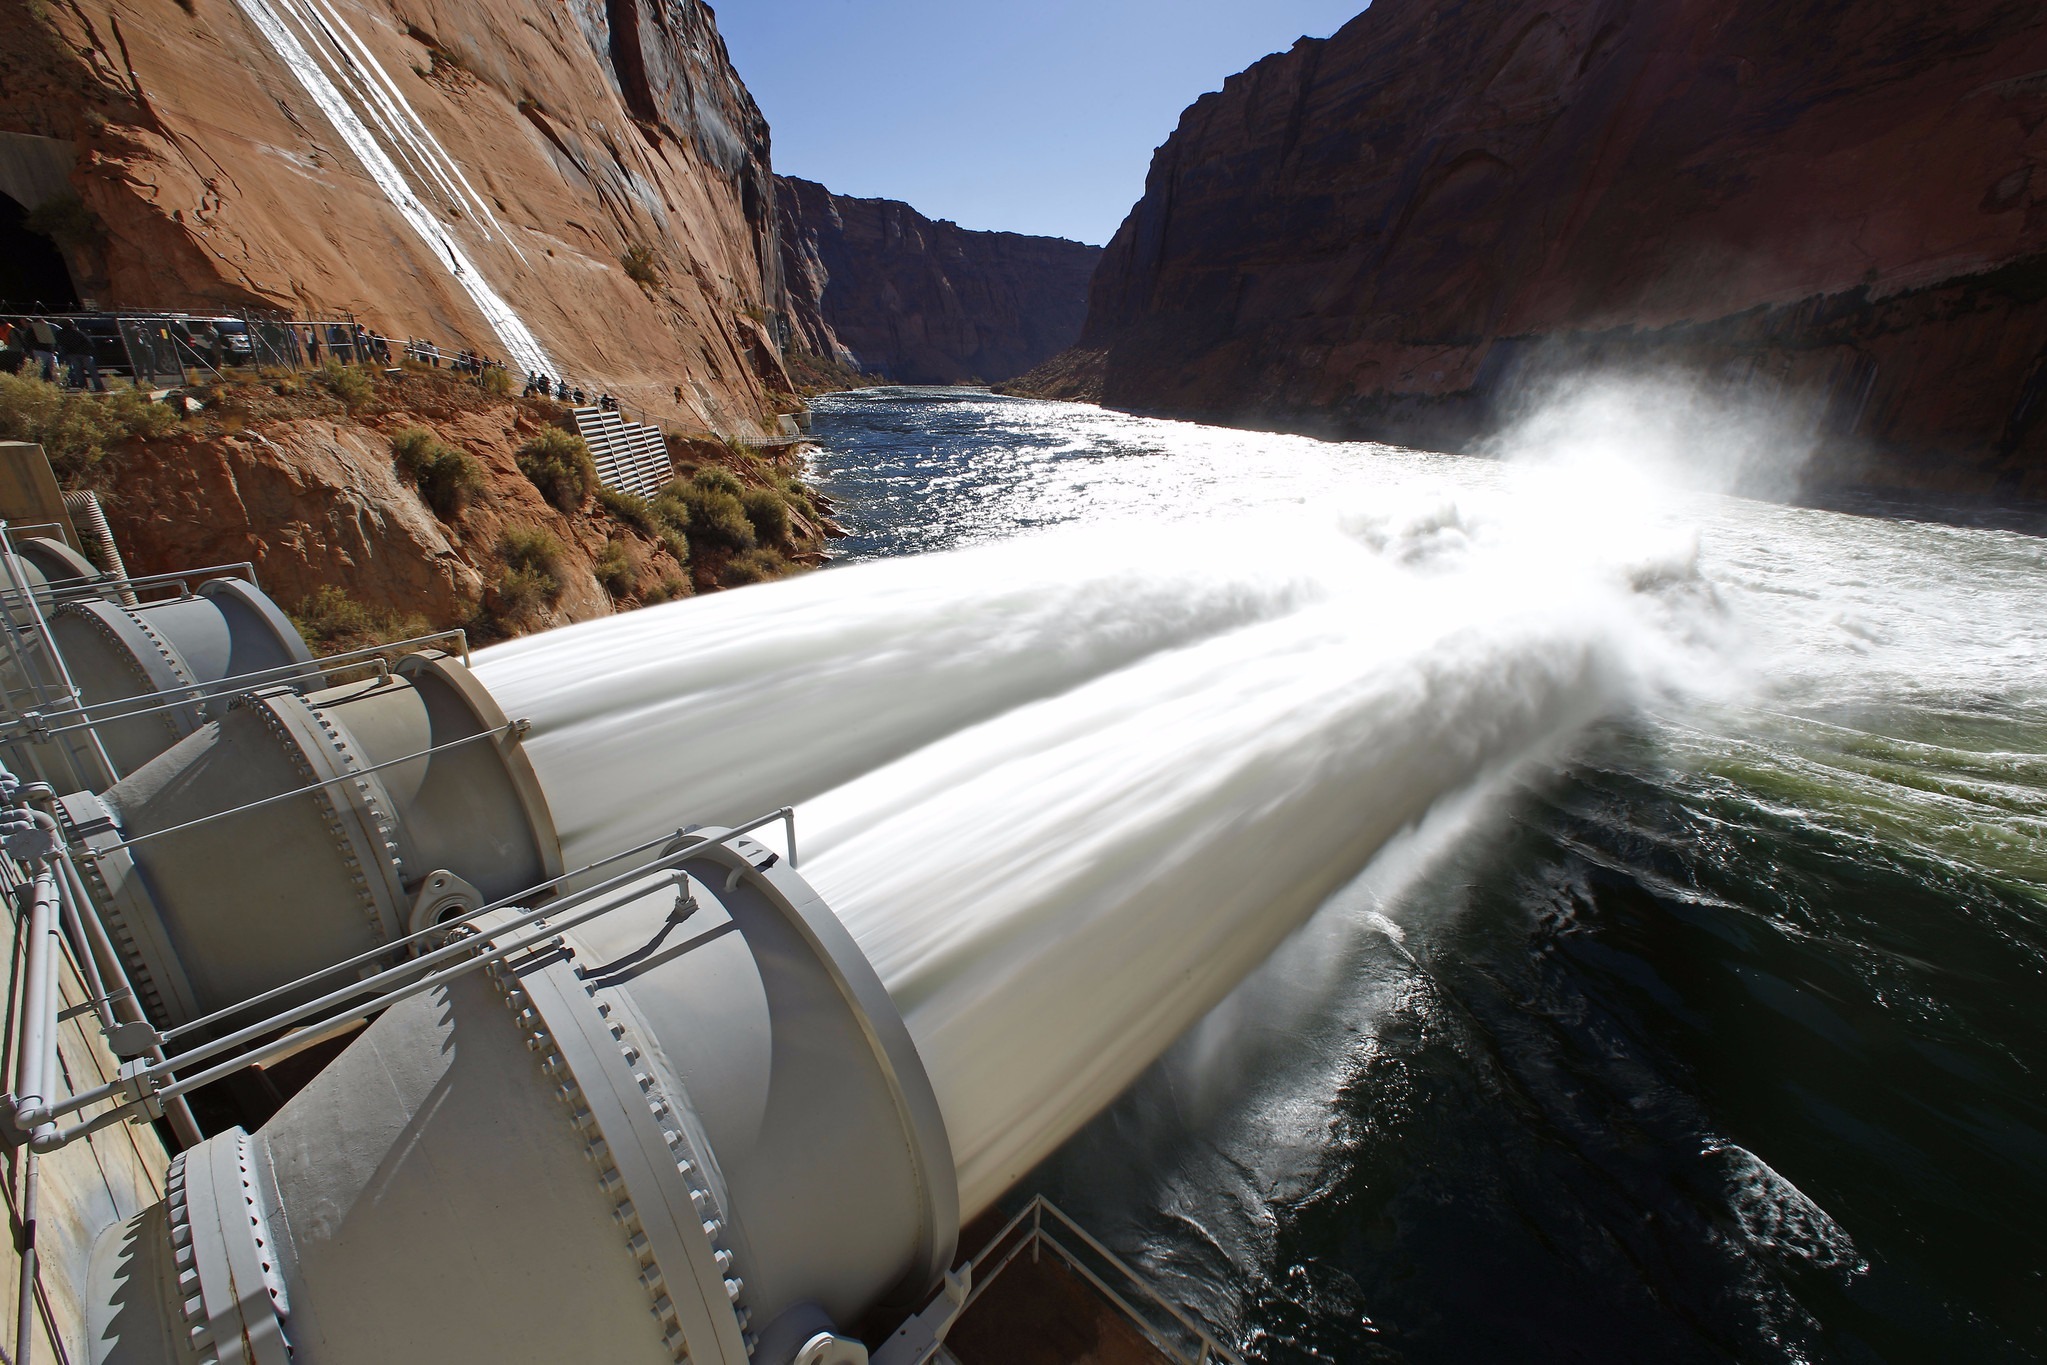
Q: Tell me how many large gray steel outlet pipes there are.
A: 4